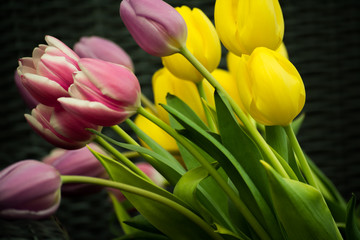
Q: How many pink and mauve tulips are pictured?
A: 9